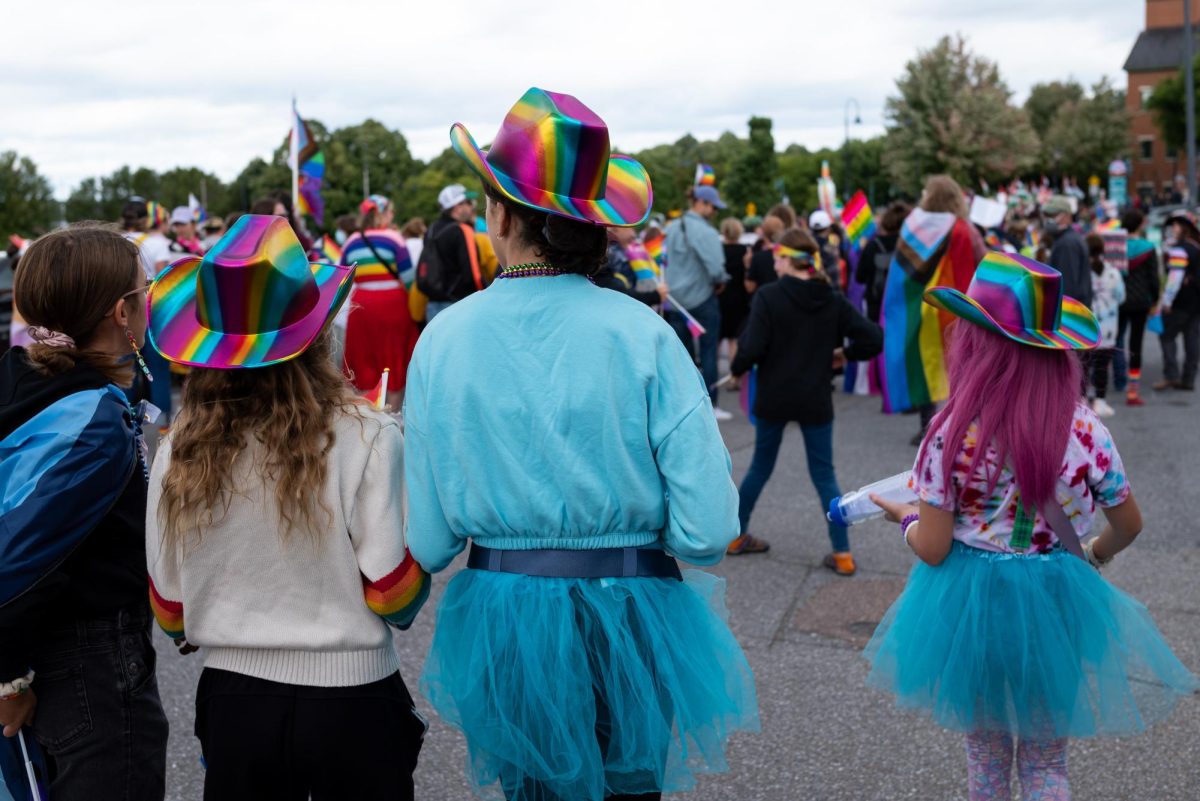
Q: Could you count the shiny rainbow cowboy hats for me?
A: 3